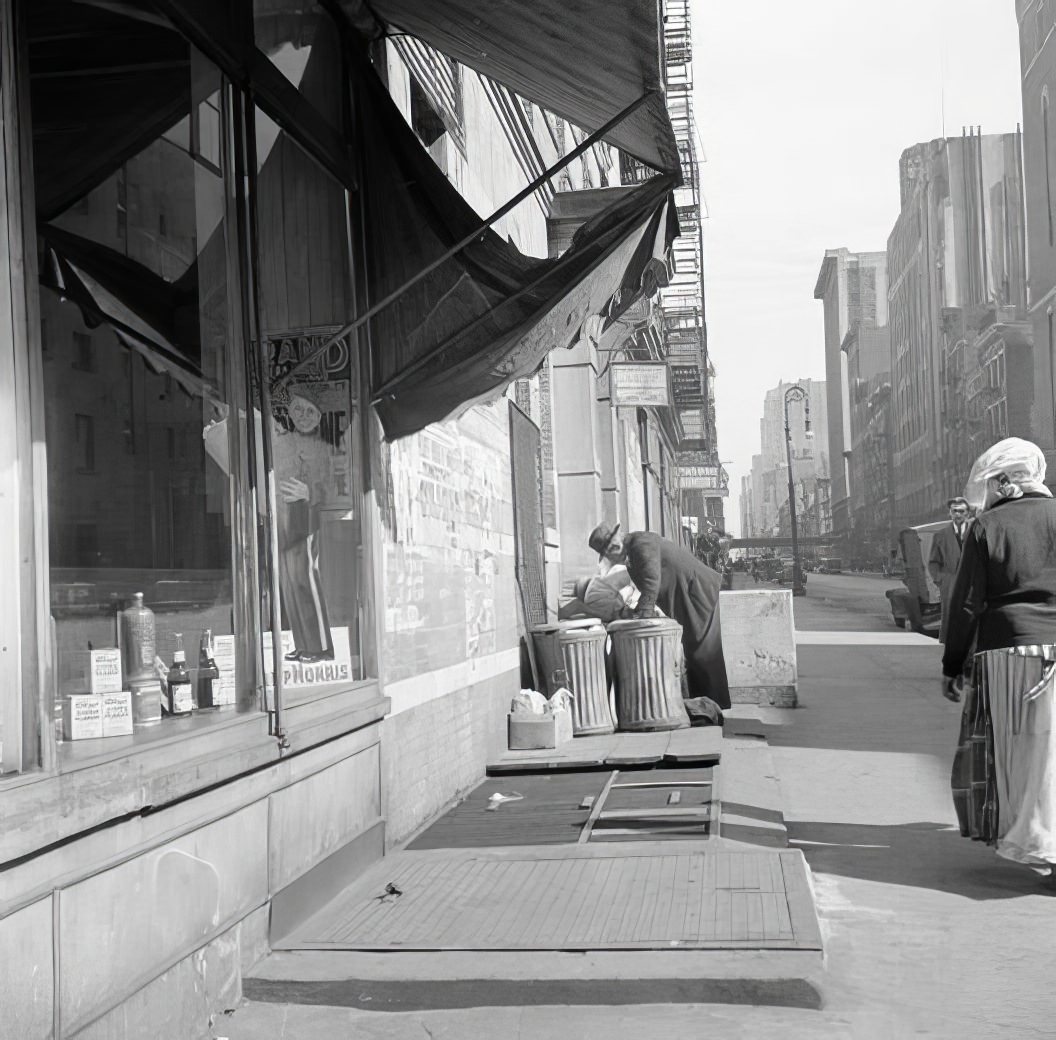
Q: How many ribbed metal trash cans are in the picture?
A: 2